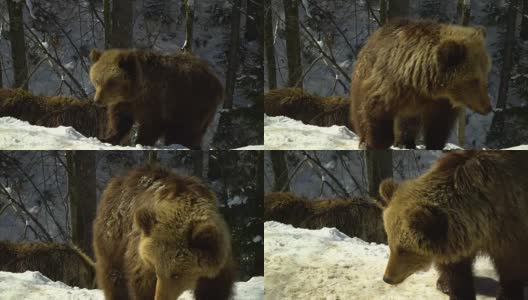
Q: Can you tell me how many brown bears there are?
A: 4